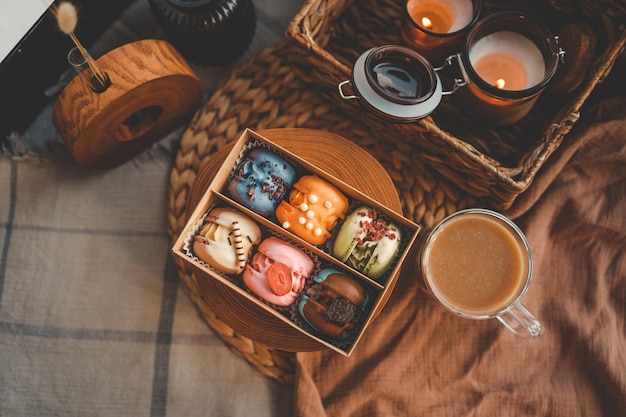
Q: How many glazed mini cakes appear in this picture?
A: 6